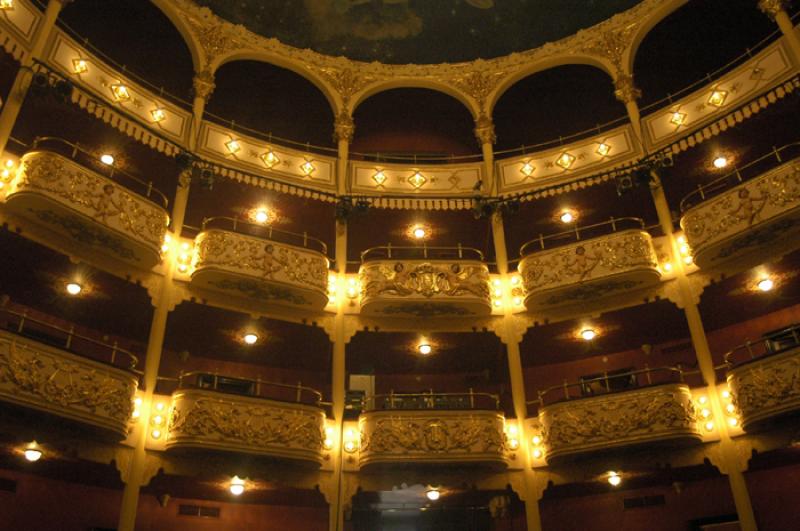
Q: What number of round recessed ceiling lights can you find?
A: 14